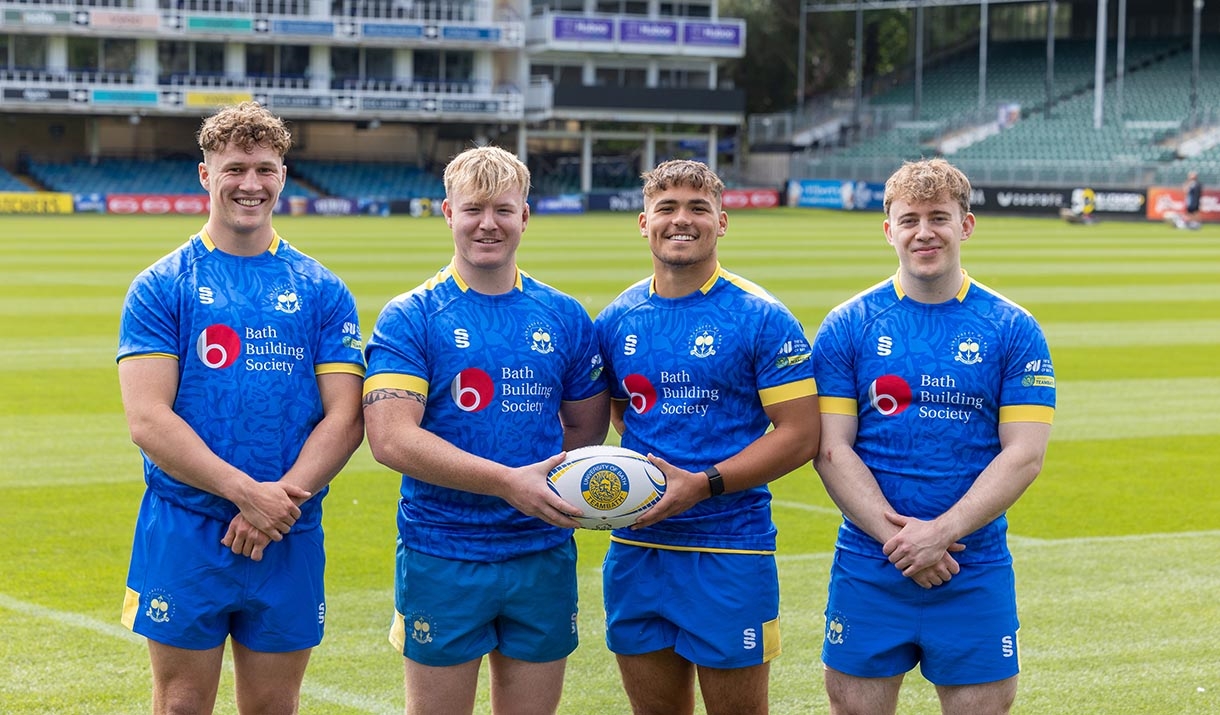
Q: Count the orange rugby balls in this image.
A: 0